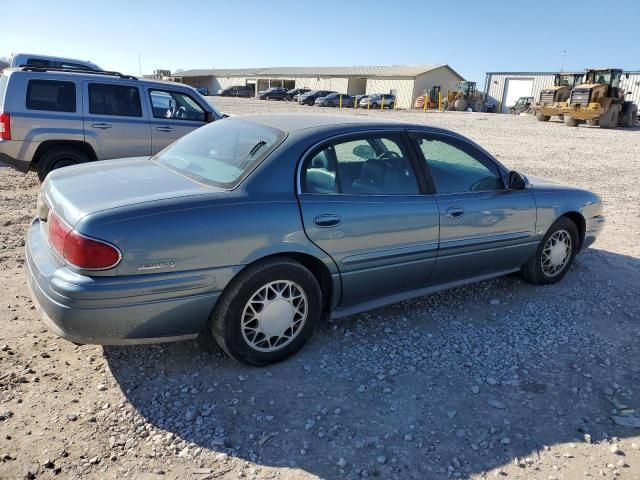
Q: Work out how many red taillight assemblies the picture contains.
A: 2